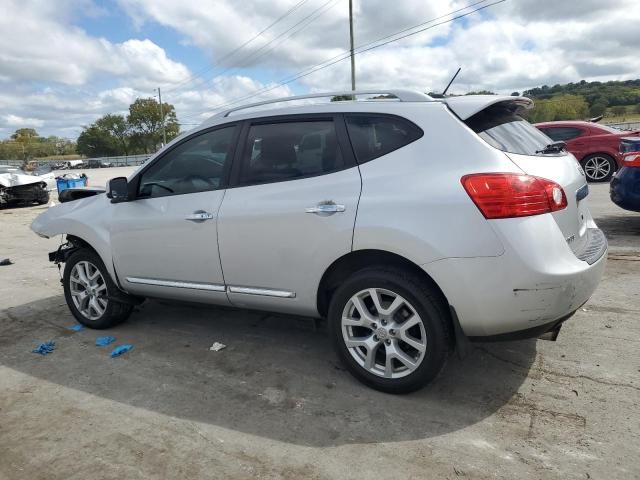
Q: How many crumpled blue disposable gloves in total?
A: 4